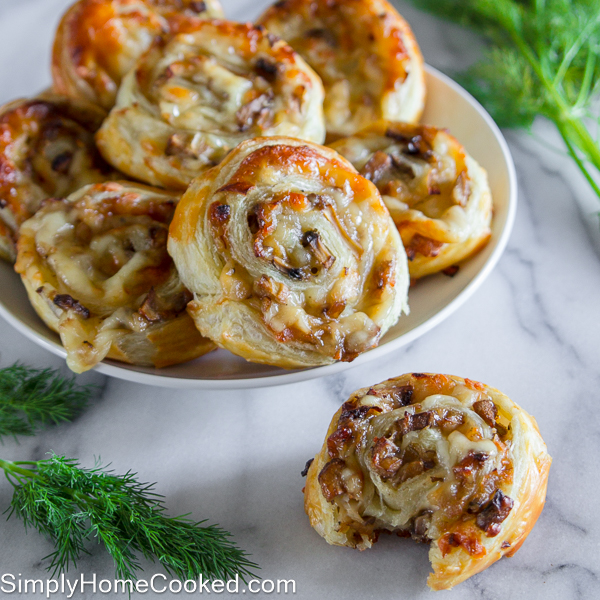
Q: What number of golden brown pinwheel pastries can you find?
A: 8